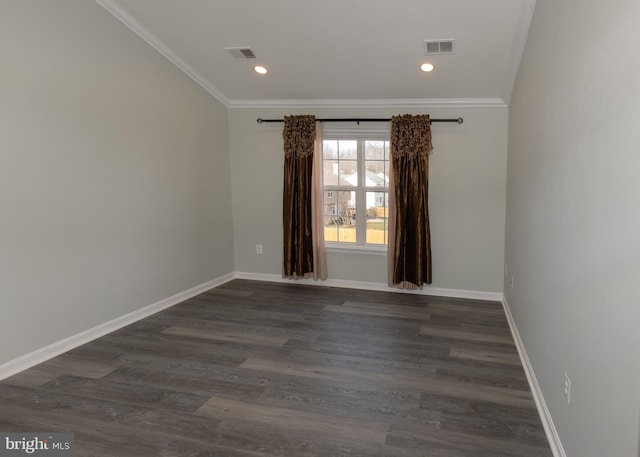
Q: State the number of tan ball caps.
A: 0